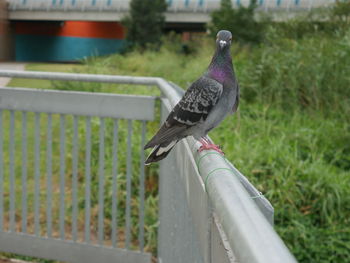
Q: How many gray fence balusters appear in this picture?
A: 12